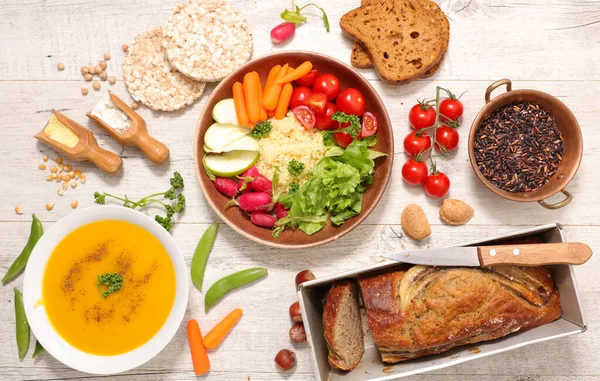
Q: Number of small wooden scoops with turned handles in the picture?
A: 2